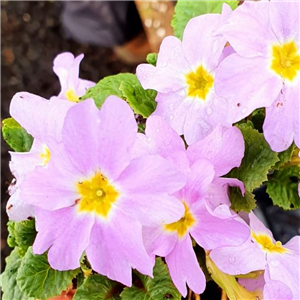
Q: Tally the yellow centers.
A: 7